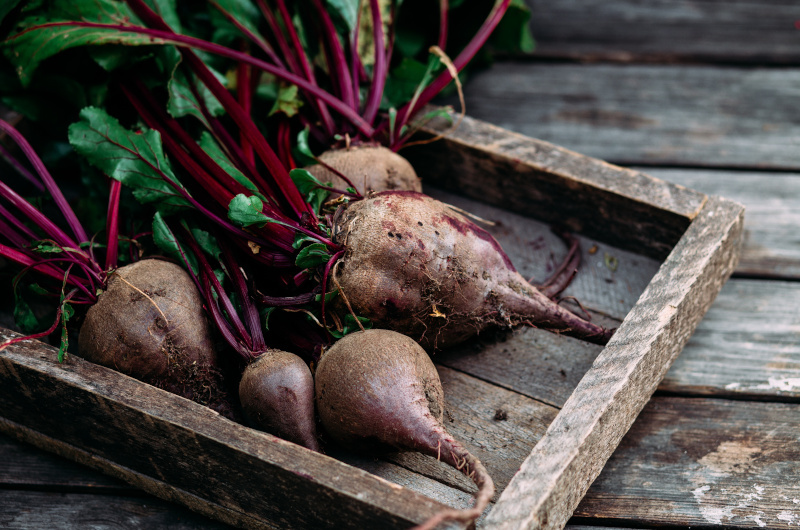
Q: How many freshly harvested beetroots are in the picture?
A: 5